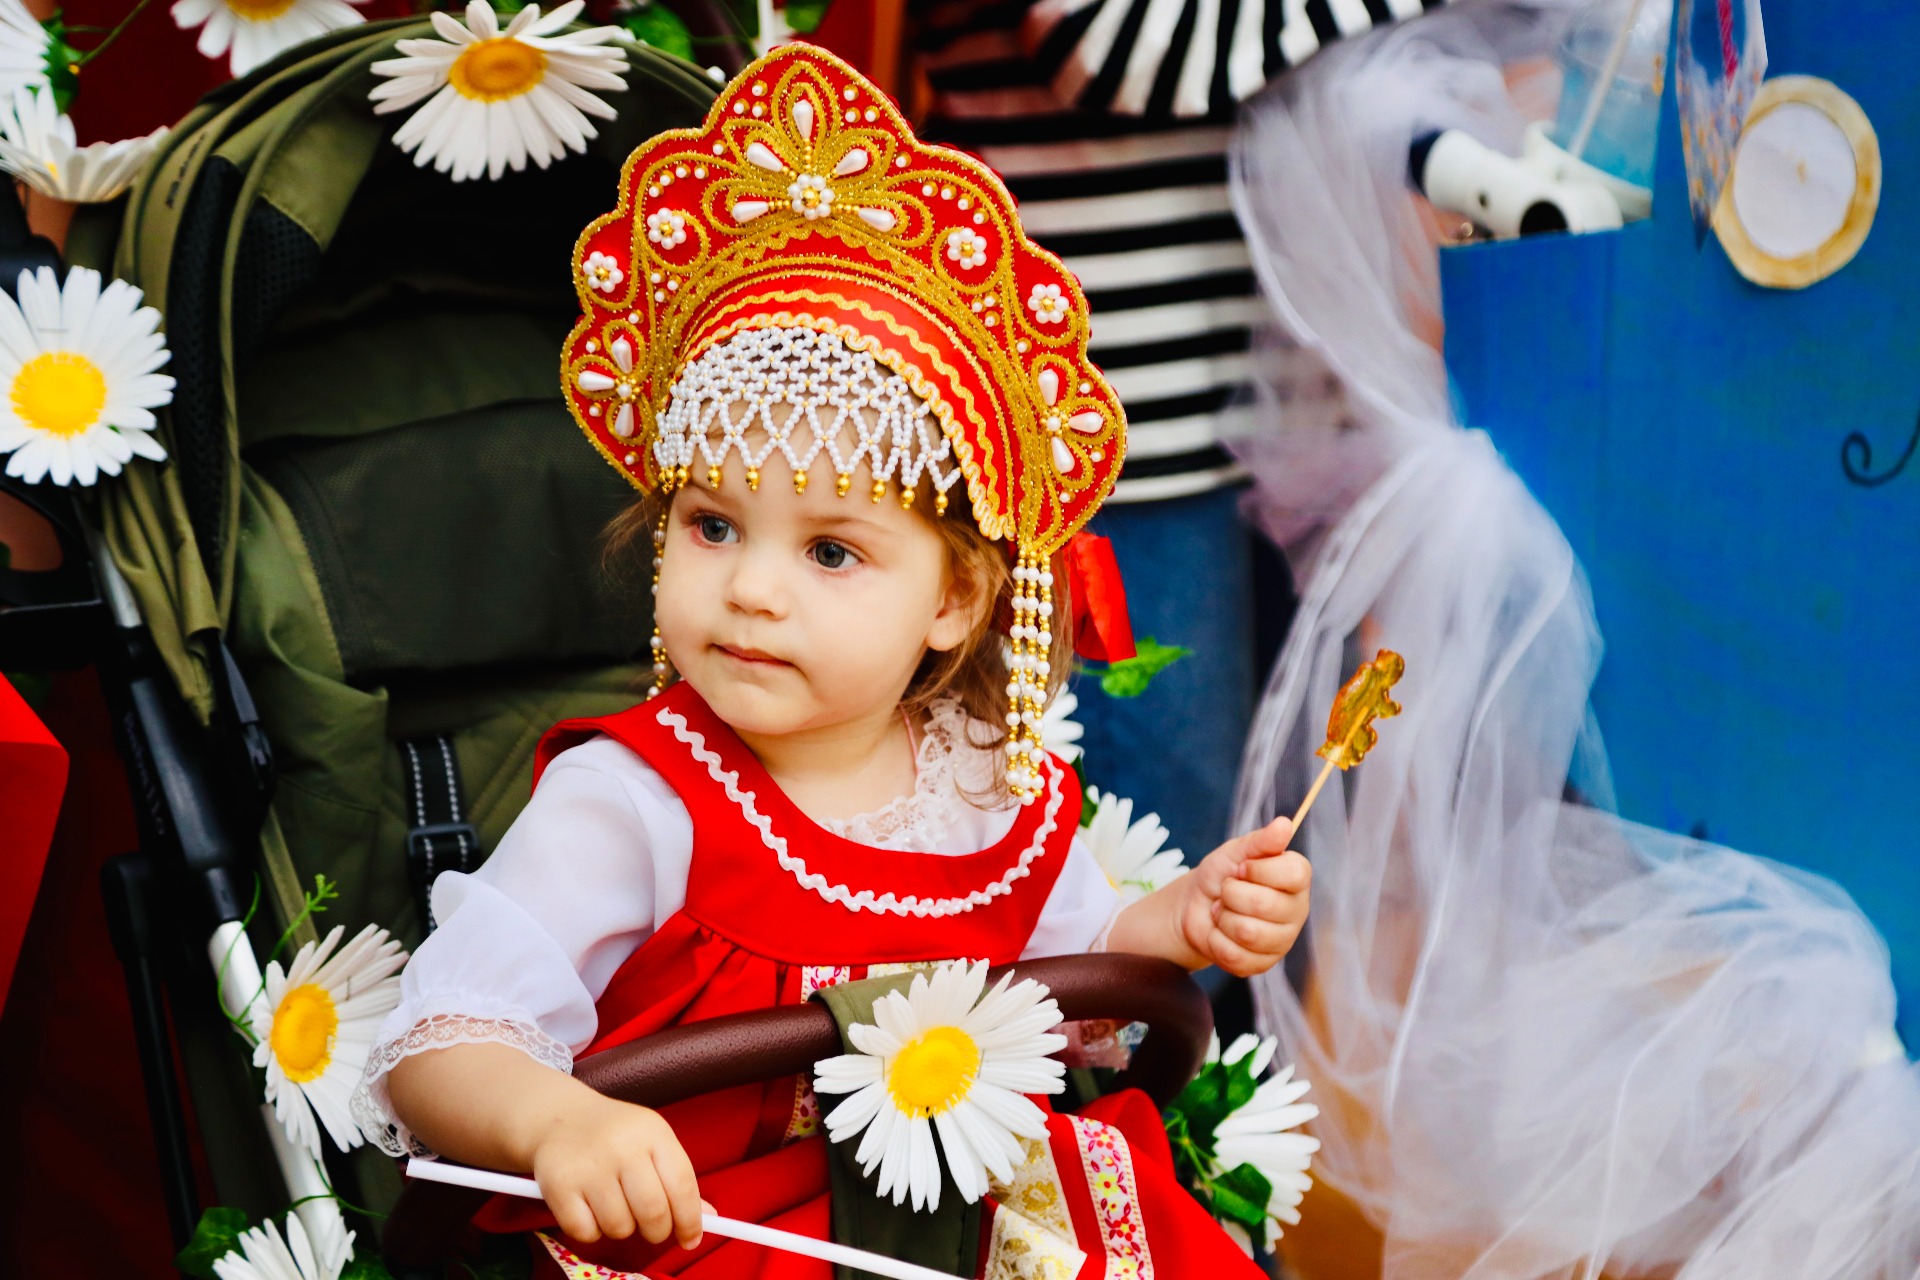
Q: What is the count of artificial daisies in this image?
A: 11